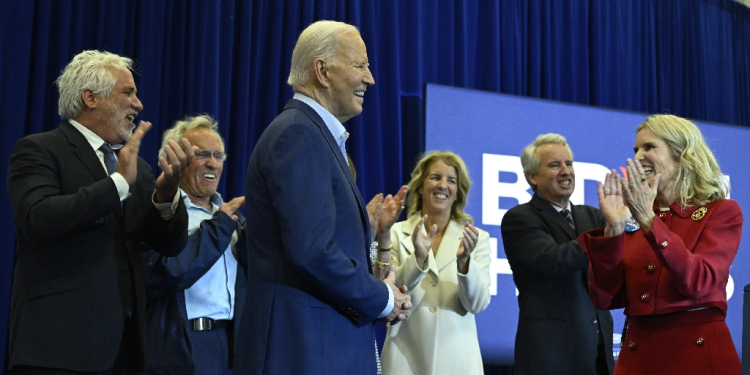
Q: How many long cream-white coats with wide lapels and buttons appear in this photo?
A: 1